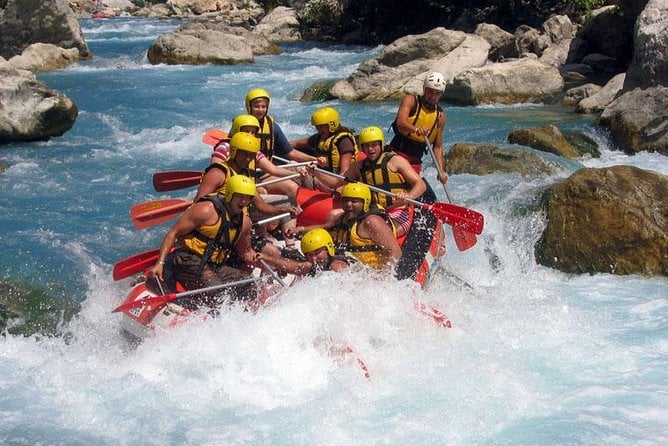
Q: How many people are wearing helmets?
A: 9